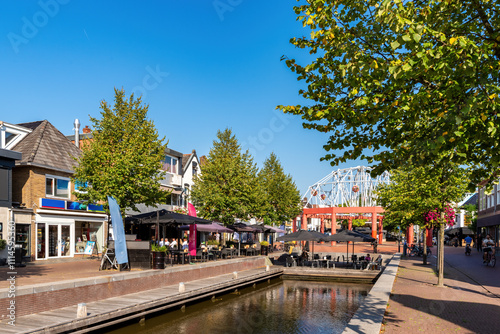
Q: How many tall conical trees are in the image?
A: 3